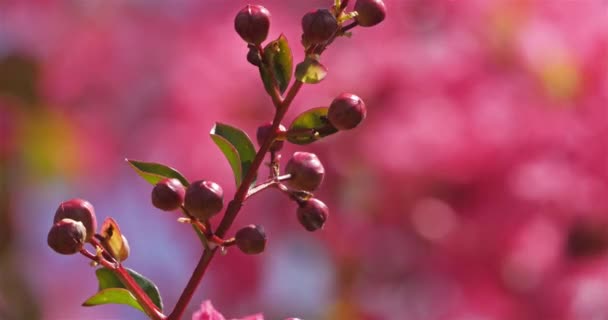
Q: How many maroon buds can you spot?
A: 12